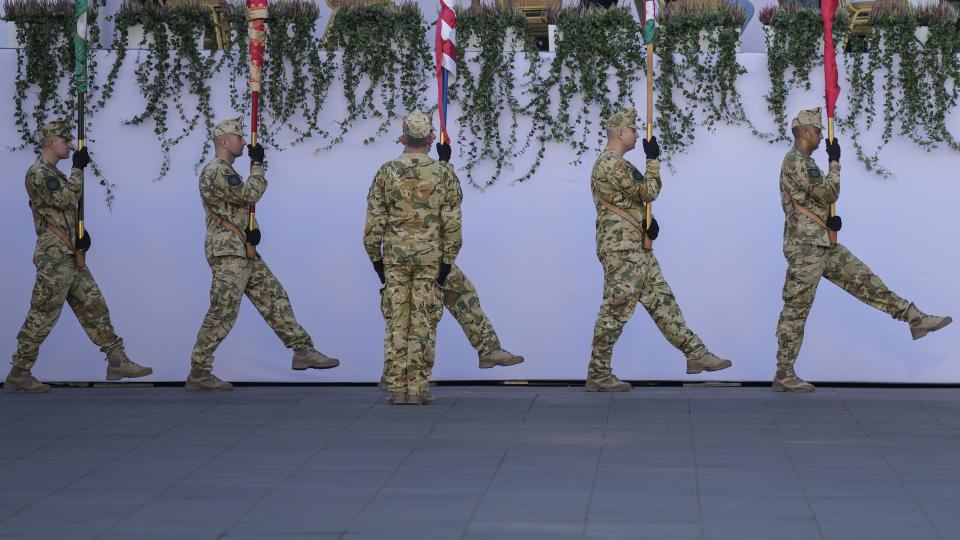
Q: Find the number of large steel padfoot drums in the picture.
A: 0